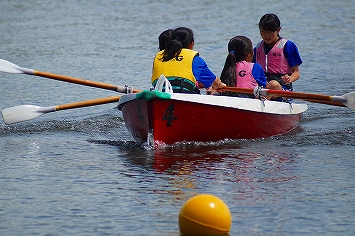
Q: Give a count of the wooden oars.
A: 4